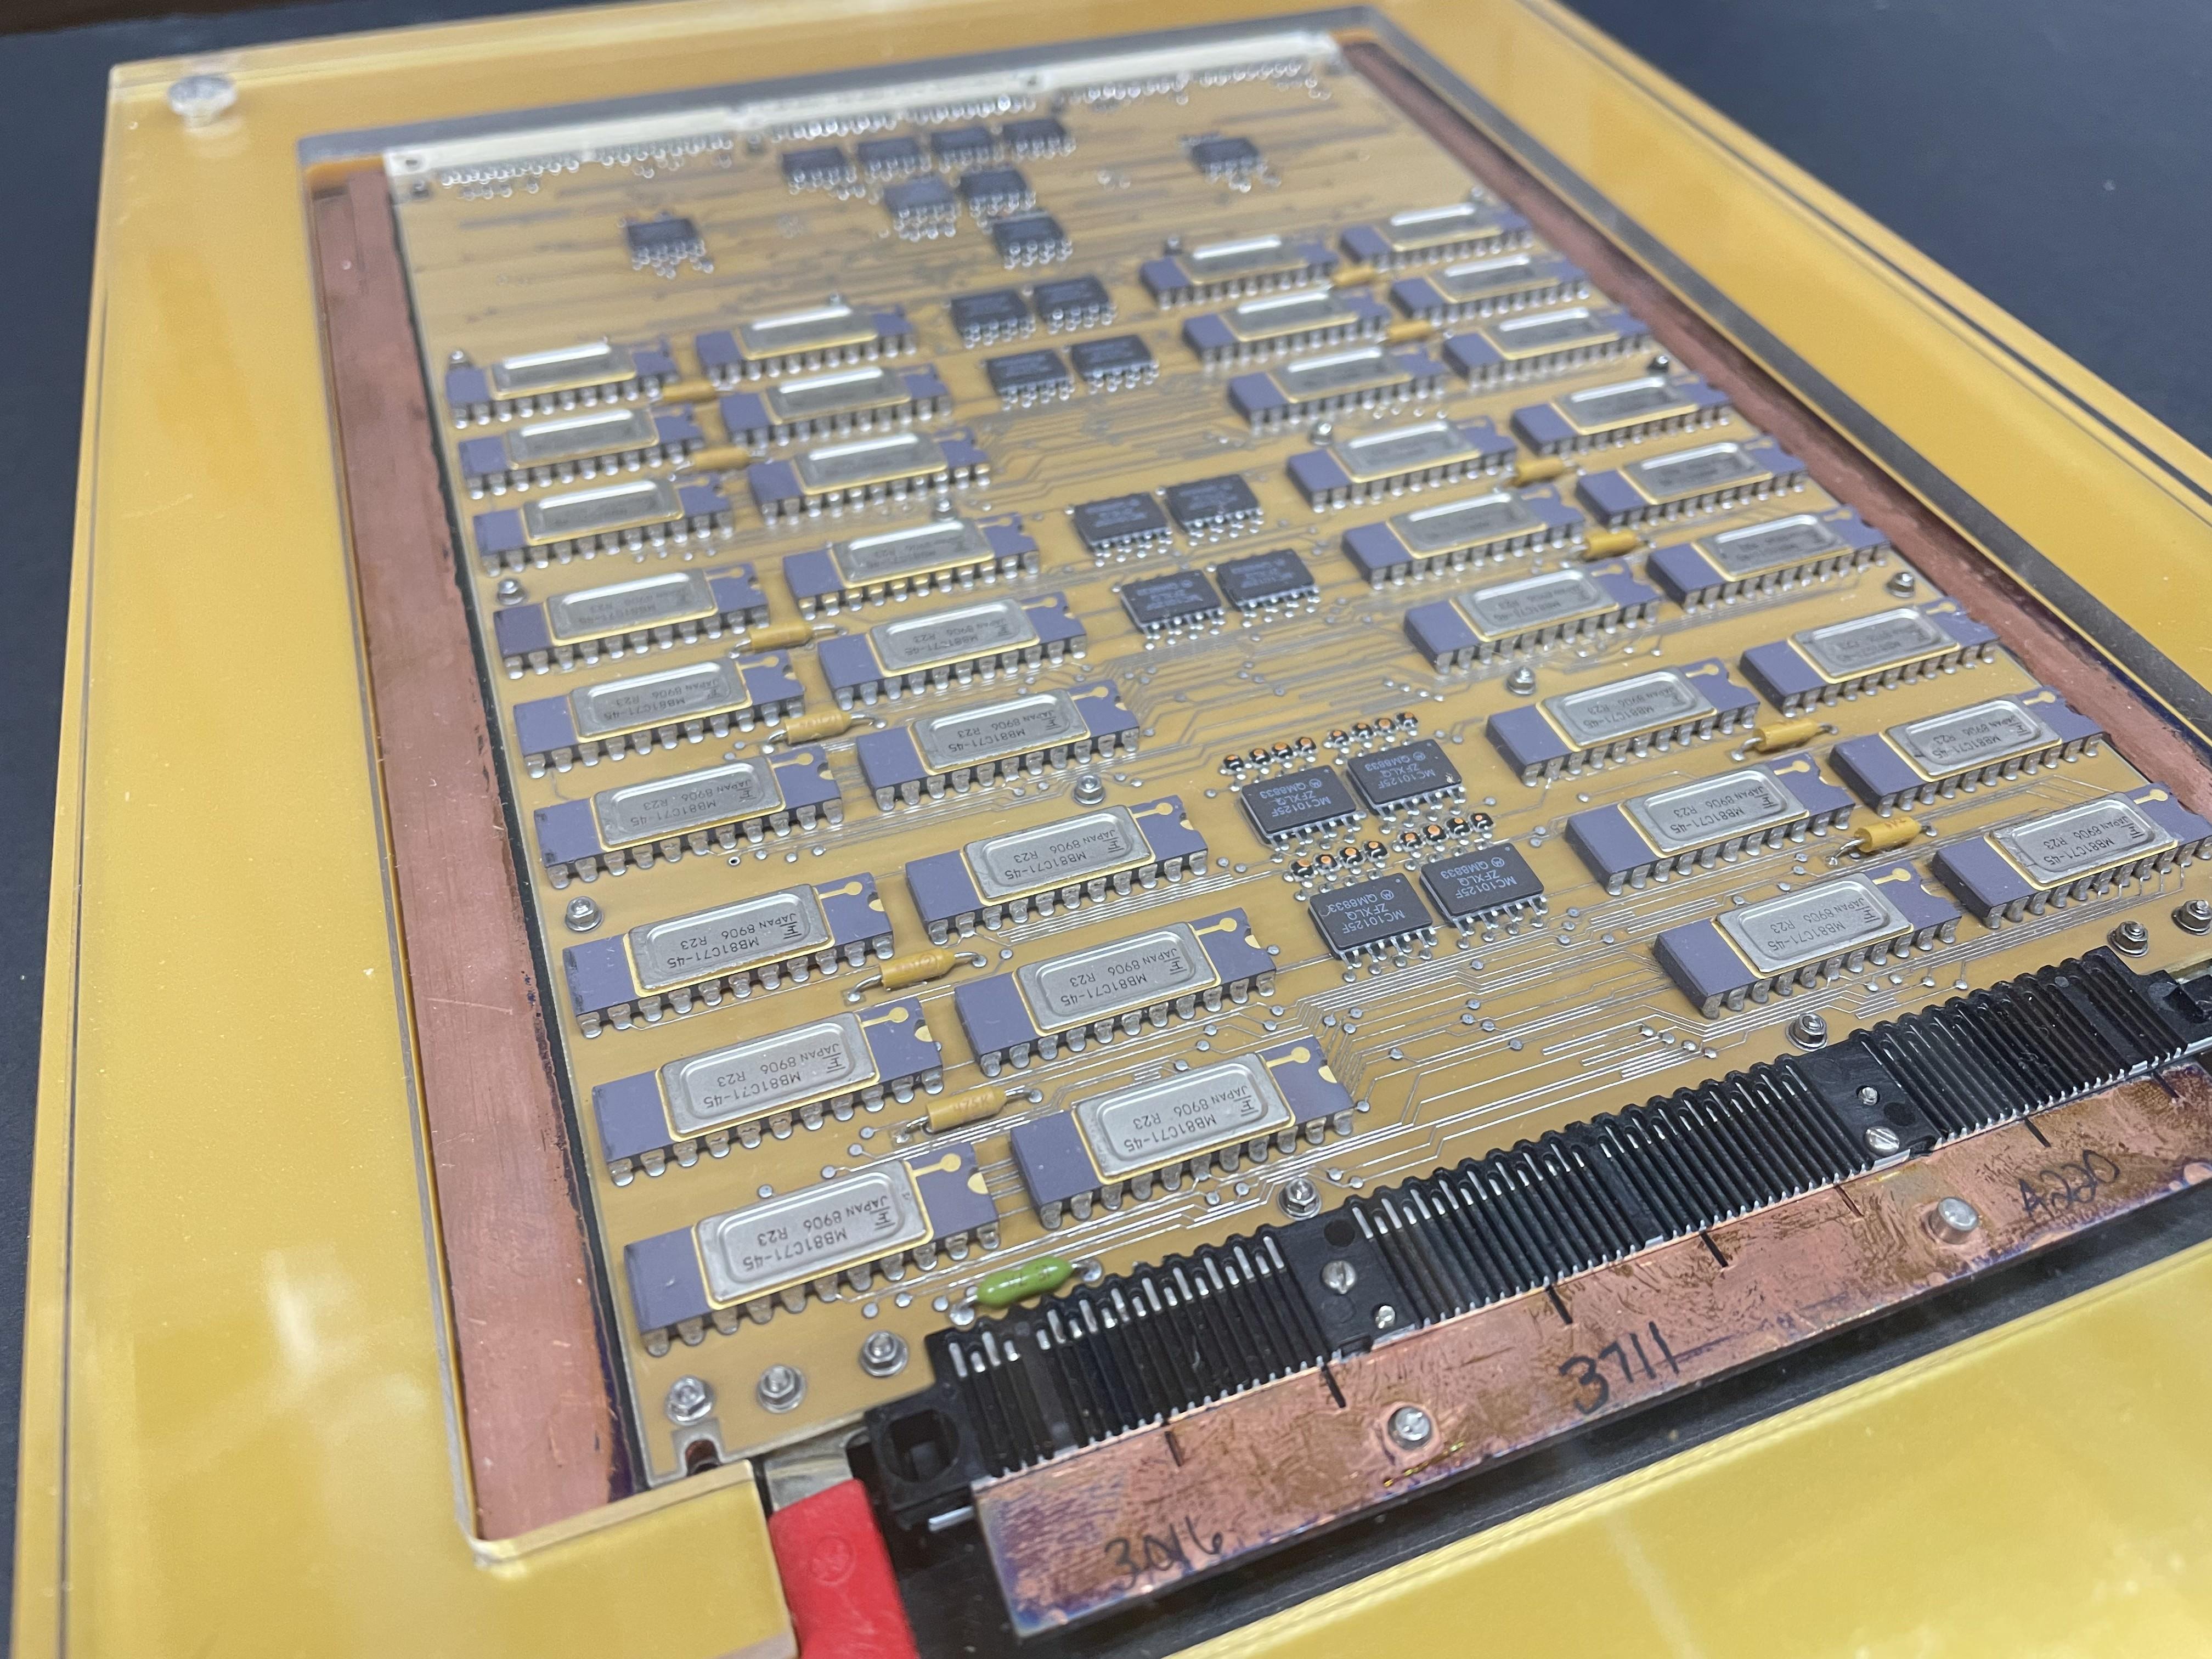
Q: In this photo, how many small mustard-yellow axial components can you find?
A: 12